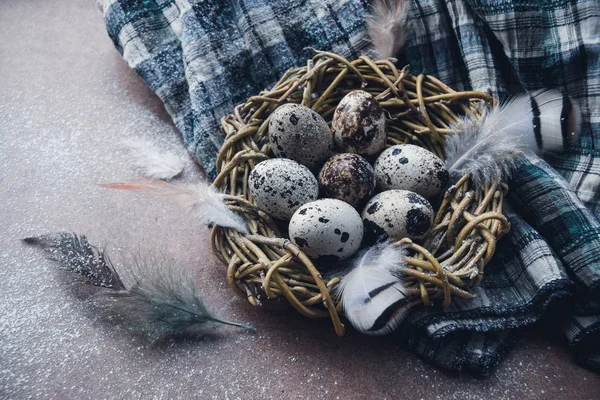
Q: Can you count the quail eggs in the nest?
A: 7